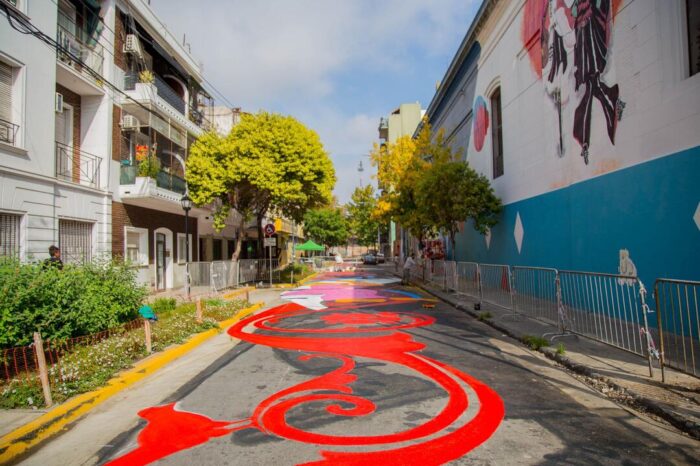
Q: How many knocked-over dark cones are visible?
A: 0